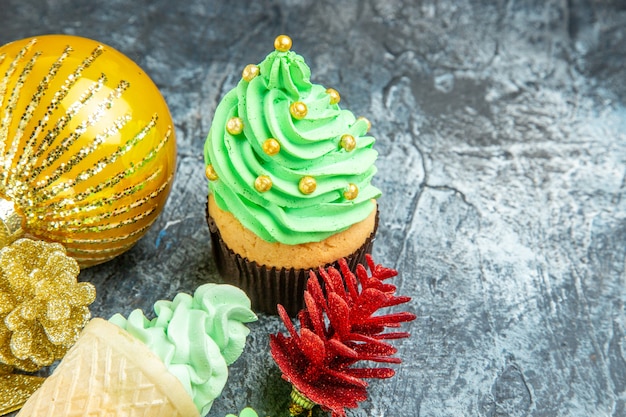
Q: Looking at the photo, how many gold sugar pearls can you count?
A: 12